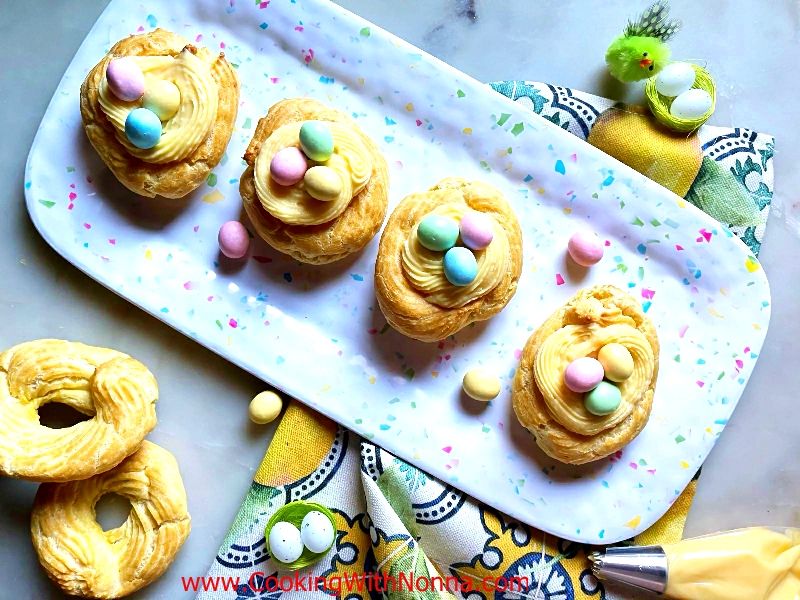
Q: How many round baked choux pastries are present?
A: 6